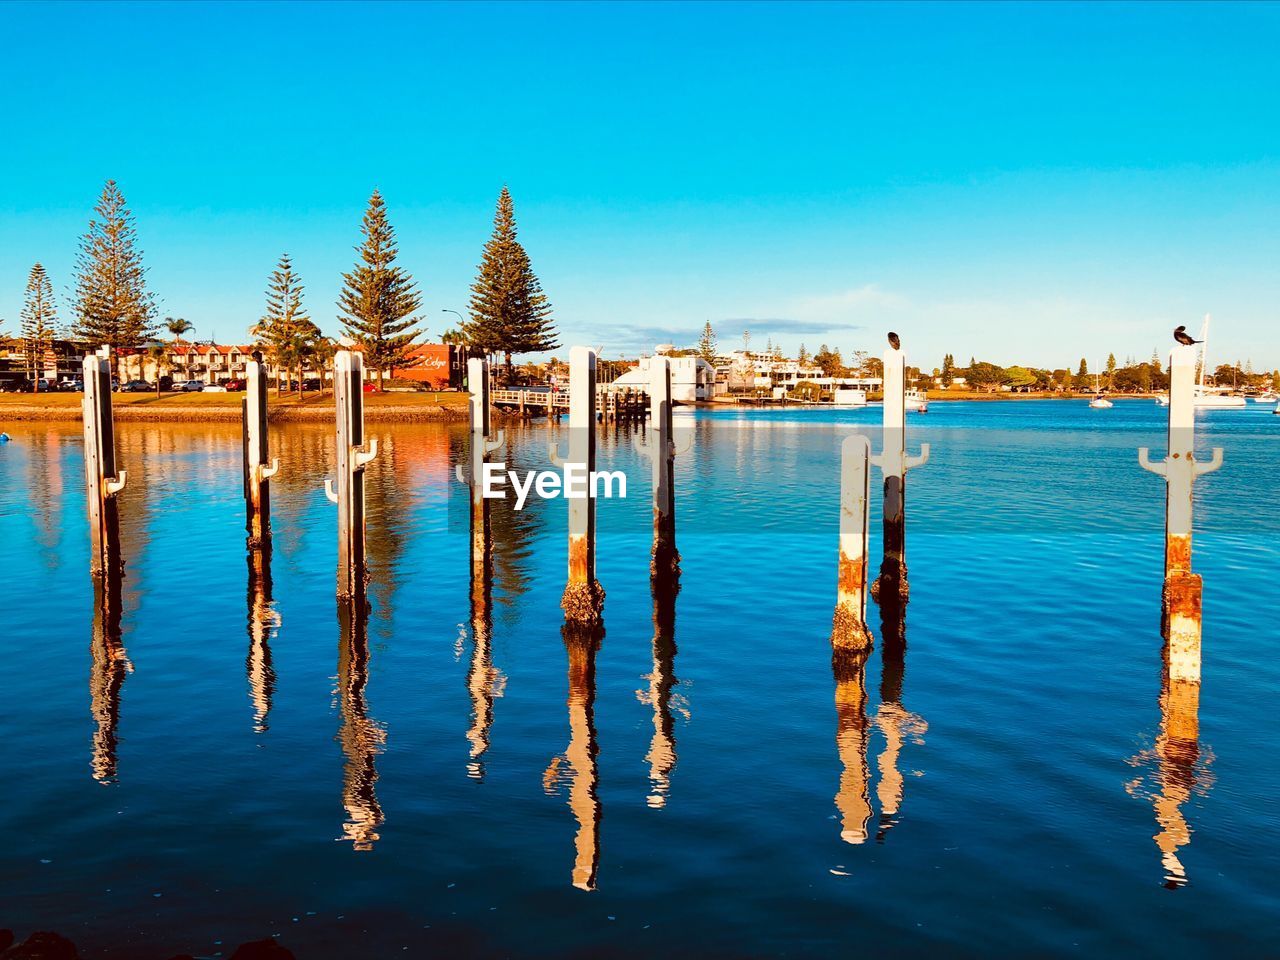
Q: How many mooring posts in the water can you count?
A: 9